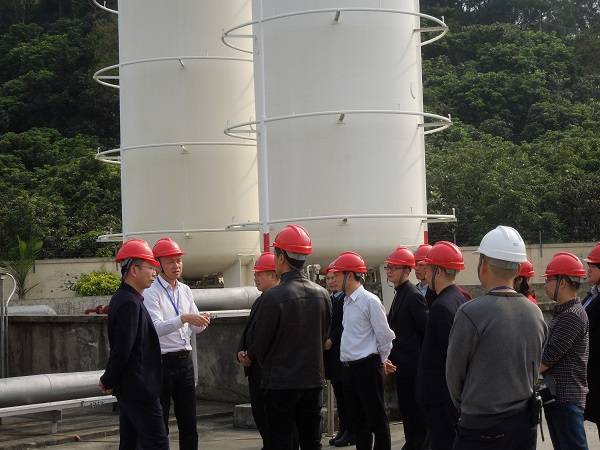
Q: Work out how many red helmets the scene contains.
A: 12